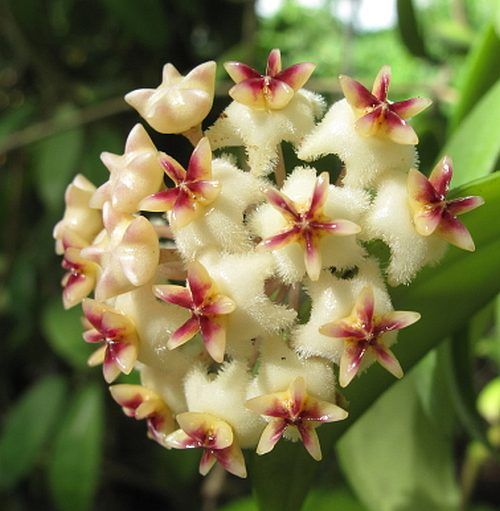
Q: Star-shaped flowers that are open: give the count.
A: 12